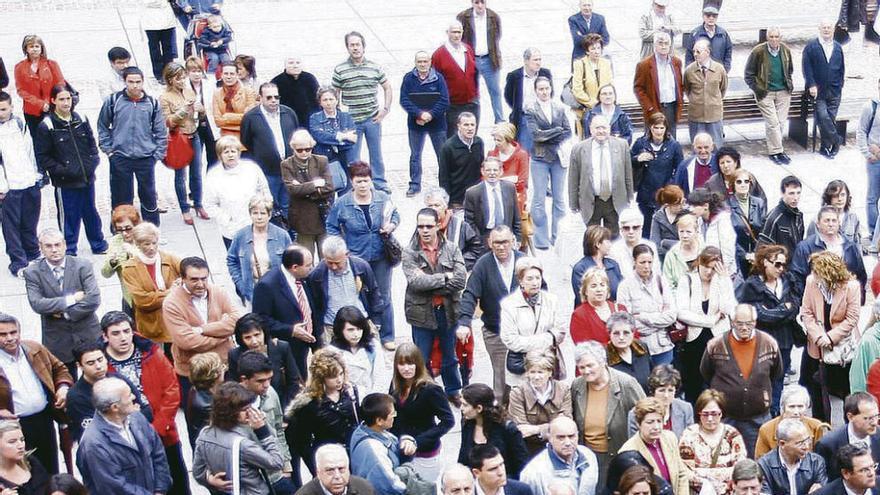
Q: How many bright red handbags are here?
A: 1